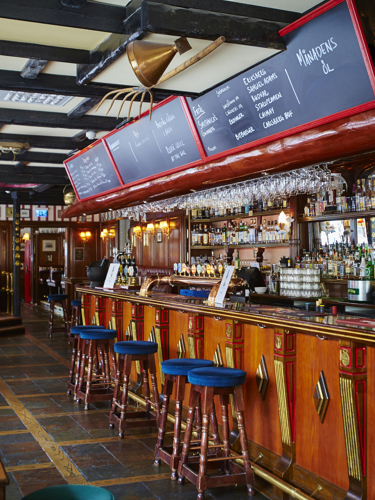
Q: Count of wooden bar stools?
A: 7